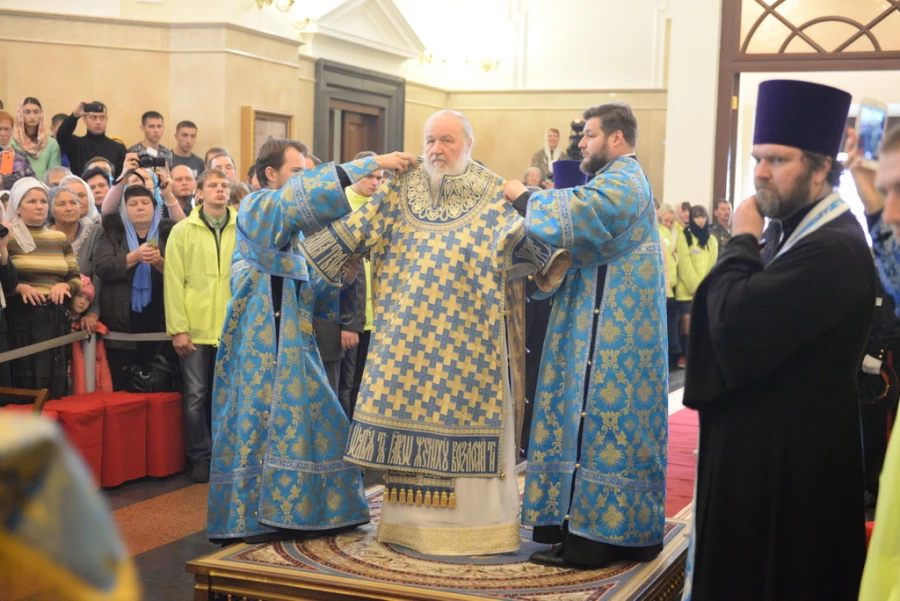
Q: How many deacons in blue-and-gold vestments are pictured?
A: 2